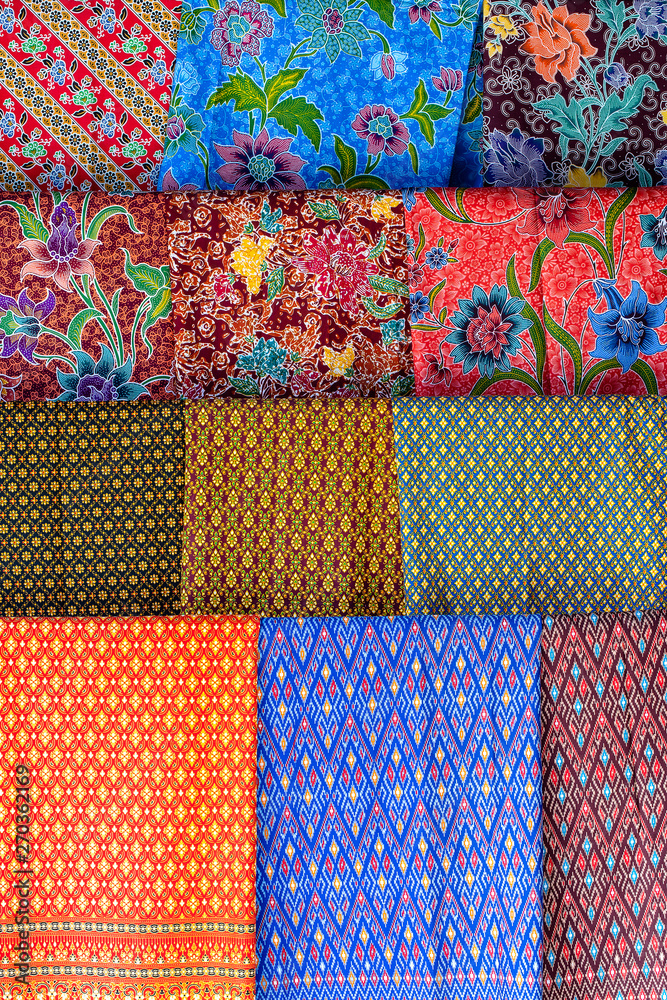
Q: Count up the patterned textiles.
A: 12